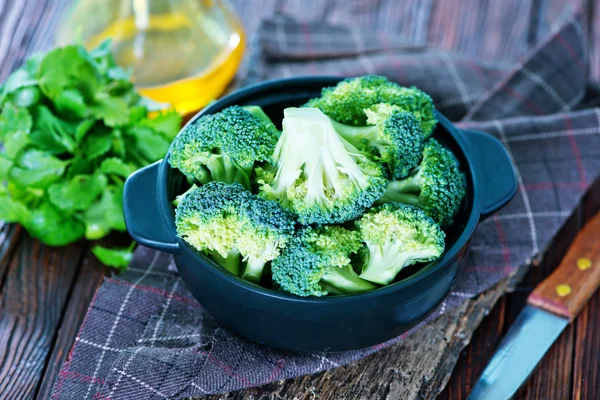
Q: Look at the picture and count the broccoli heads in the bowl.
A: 8